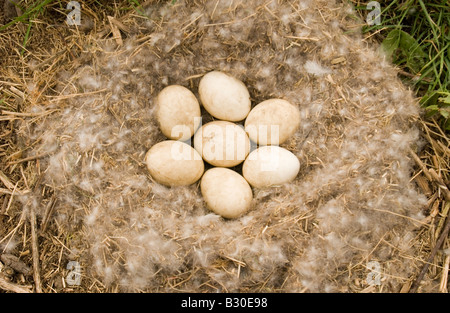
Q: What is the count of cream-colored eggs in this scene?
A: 7